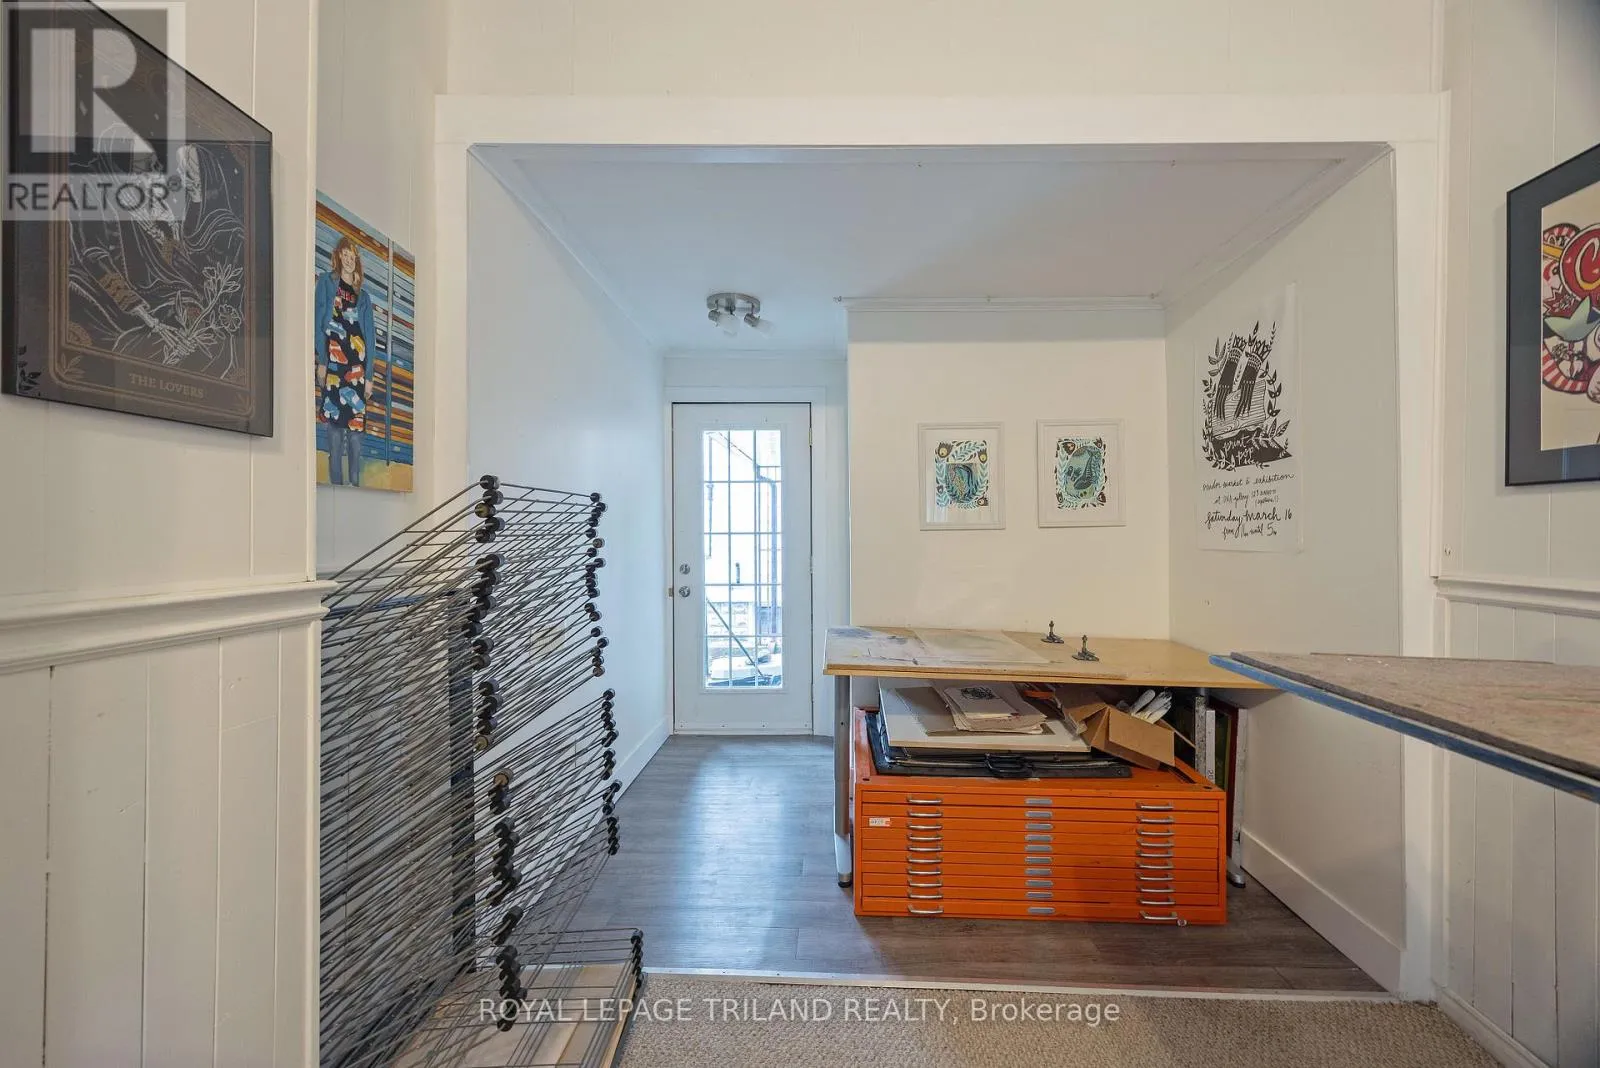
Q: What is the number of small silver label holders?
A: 10